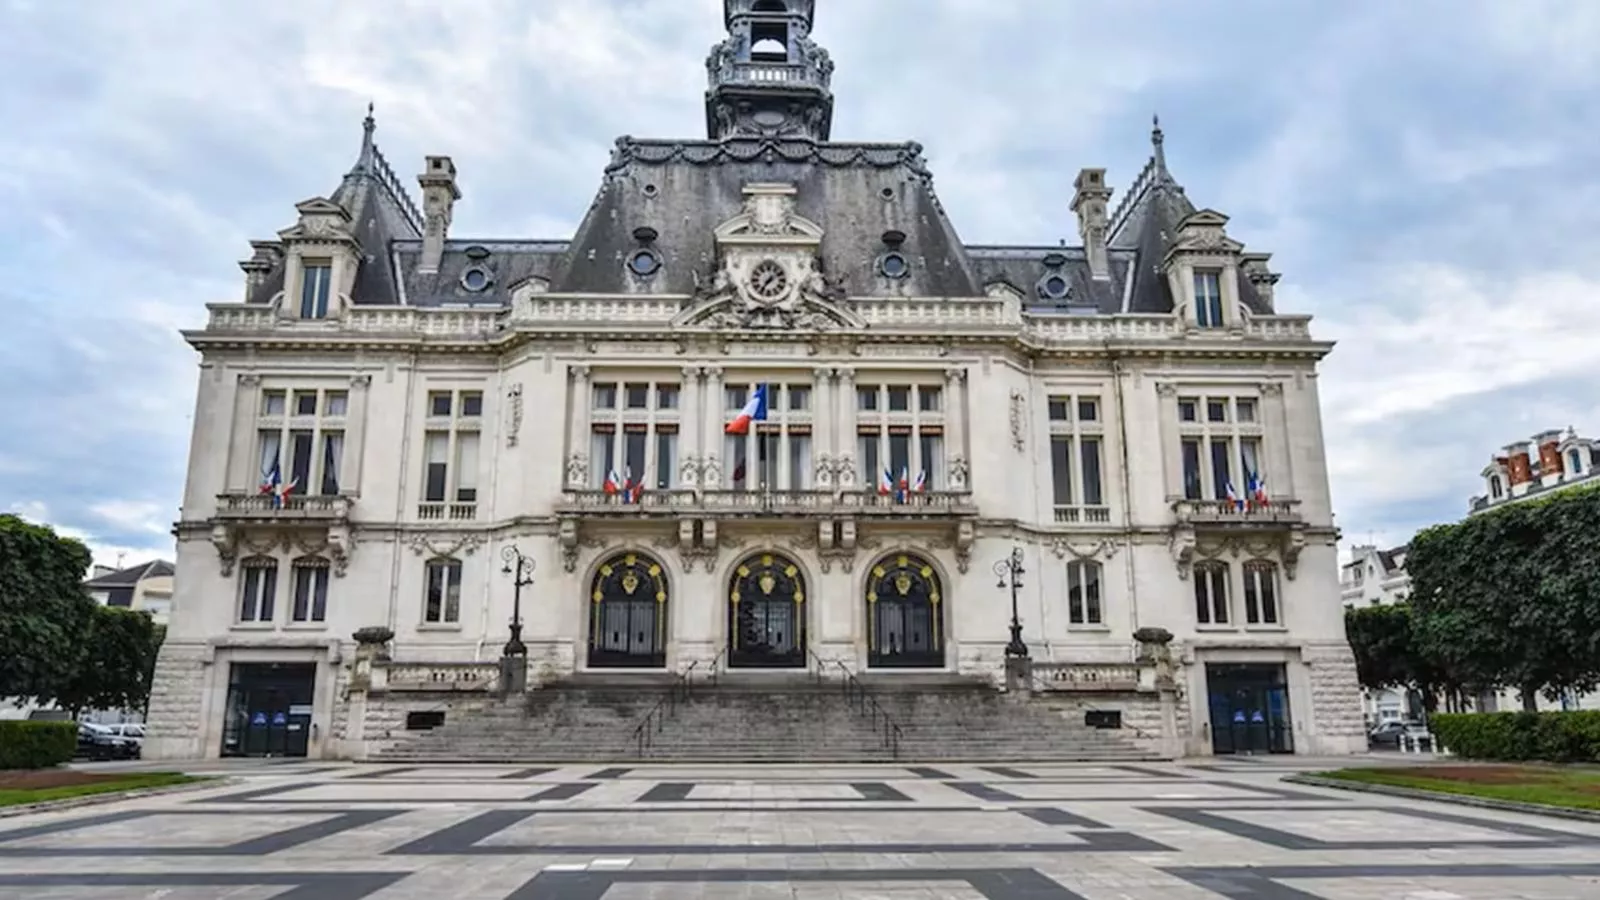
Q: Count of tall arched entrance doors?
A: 3